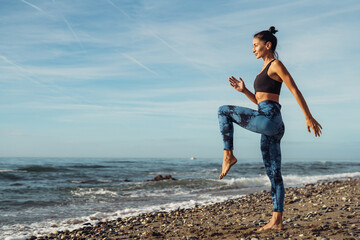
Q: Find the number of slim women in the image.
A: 1